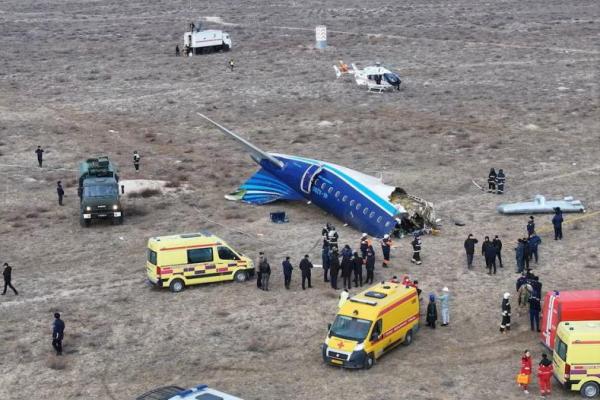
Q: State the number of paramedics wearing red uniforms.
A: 2